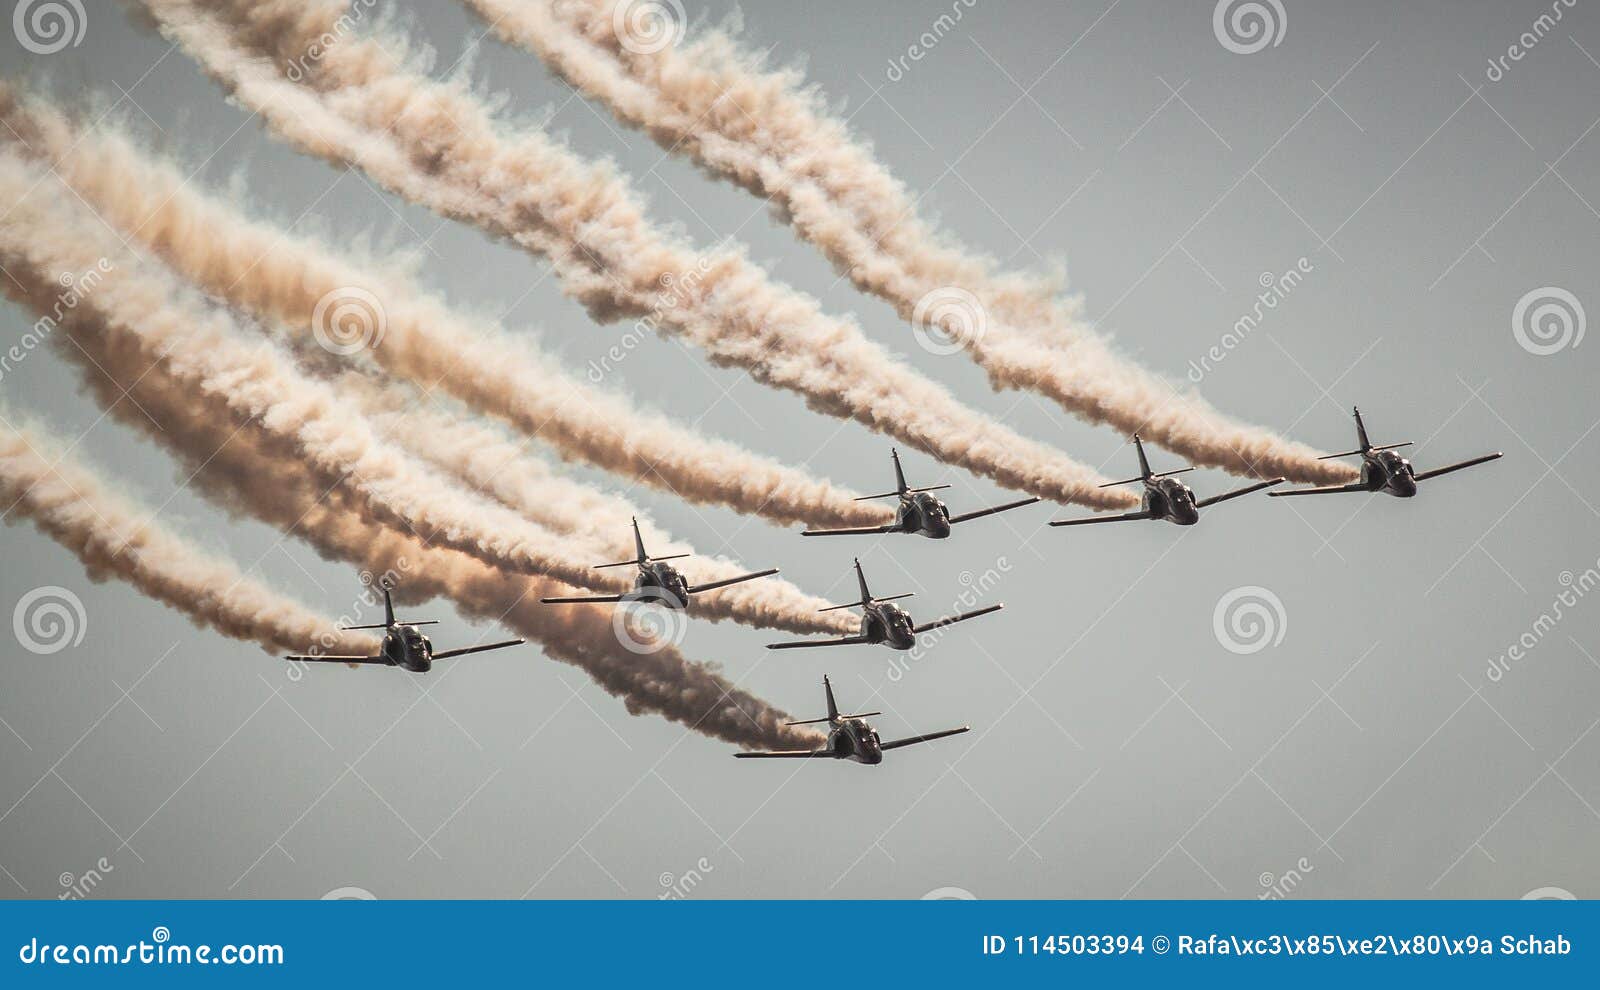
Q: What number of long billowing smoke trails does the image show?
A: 7